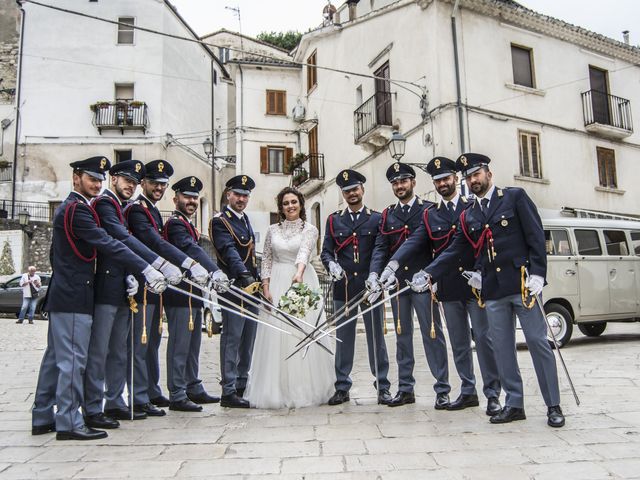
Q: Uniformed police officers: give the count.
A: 9